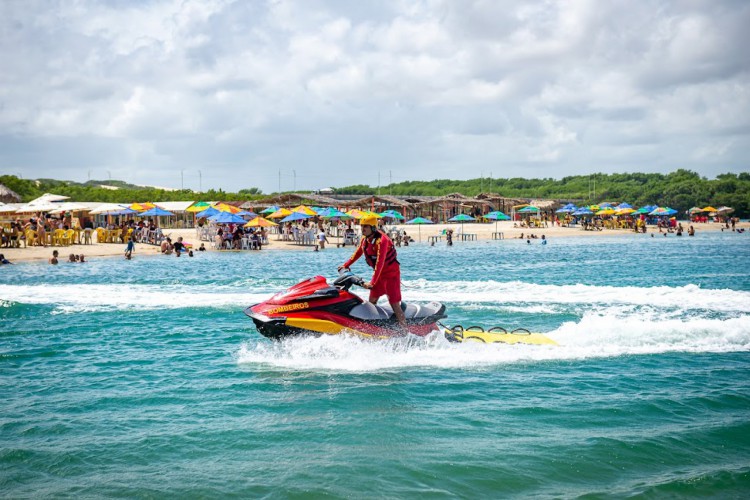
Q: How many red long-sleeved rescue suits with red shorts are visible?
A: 1